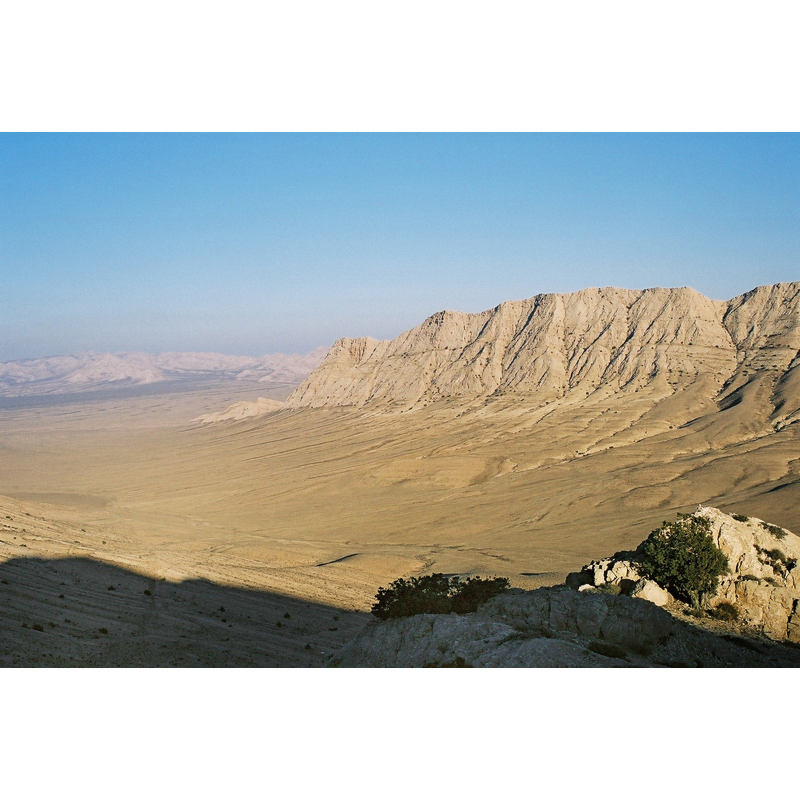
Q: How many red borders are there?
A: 0